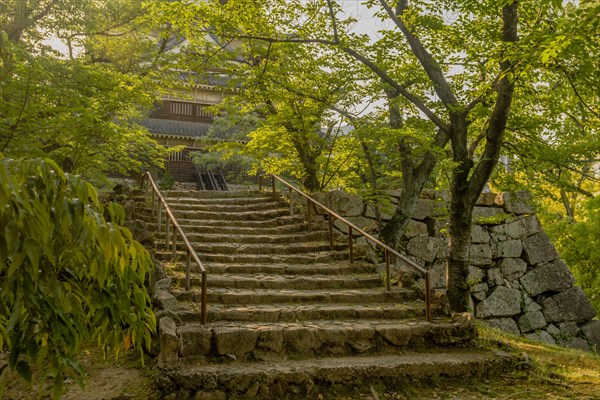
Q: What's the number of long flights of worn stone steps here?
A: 1